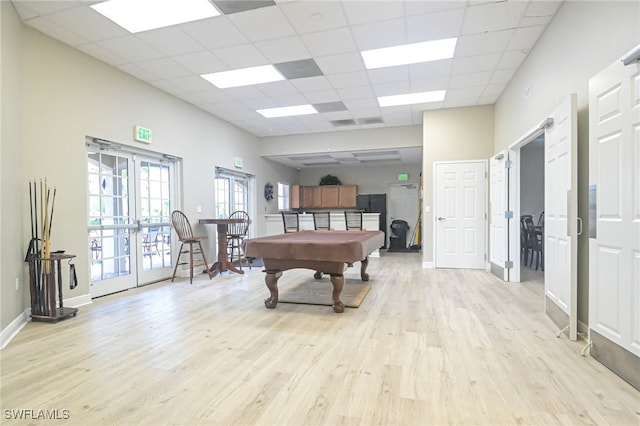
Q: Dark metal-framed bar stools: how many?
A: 3